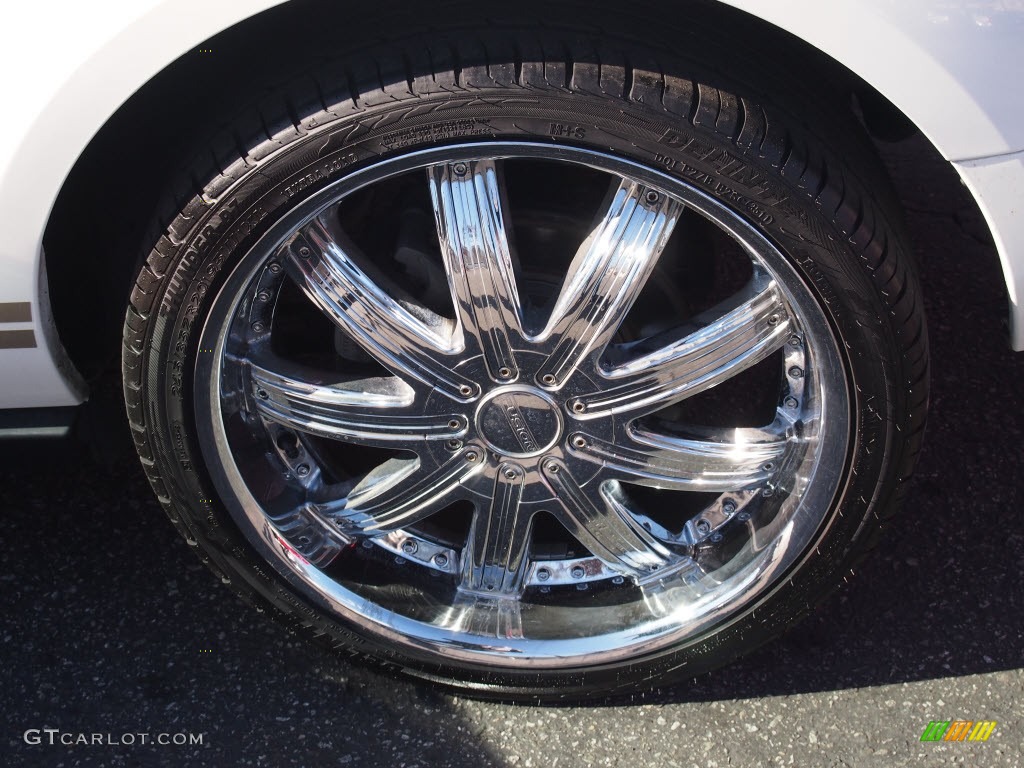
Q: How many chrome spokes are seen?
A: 9